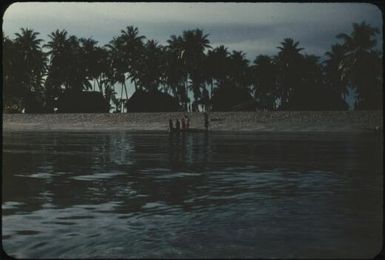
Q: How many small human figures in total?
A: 5